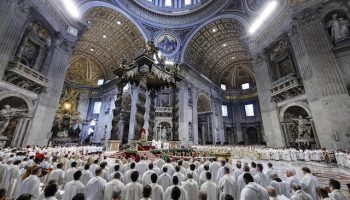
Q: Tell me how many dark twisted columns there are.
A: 4